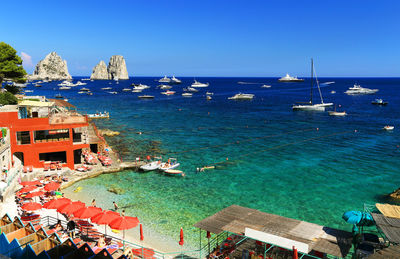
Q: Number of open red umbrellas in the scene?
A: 10